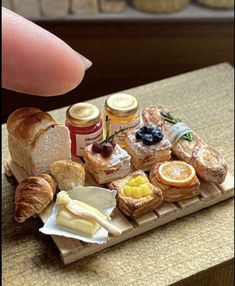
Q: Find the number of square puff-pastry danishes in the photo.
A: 4